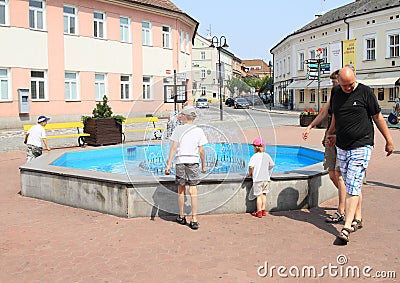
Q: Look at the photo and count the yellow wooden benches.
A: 2